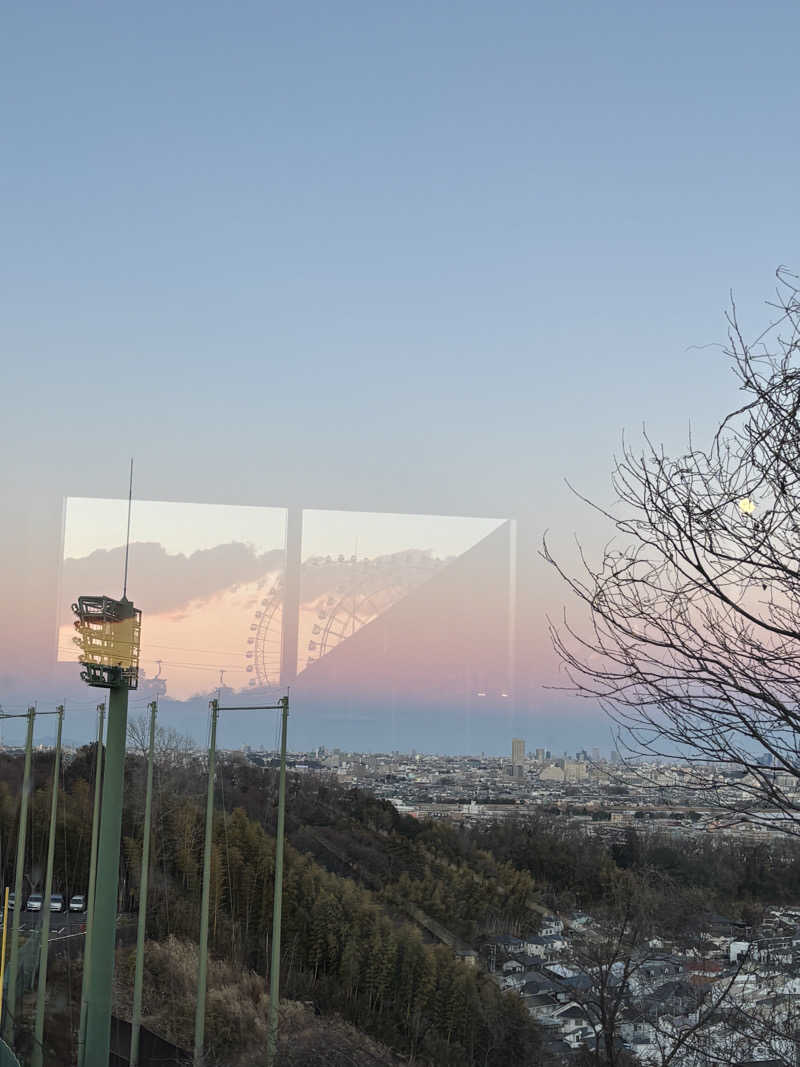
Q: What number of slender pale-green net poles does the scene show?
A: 6